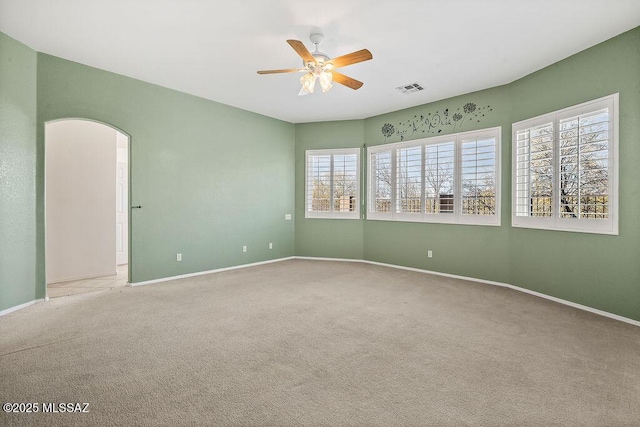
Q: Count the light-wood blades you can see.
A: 4